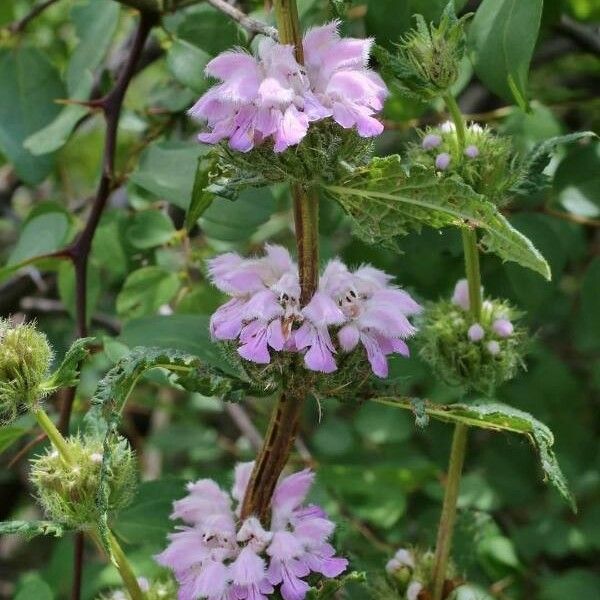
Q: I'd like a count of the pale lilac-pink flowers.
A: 3